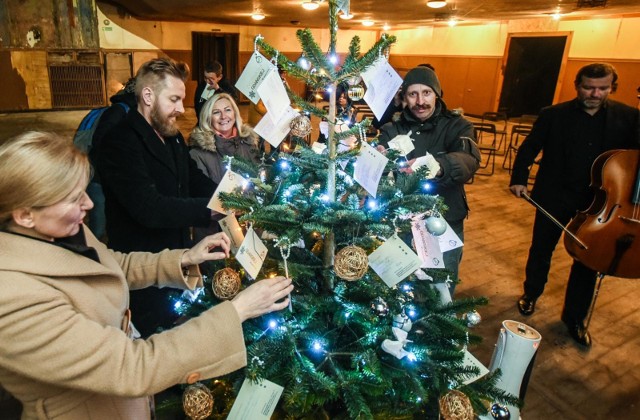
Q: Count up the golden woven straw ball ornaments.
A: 5